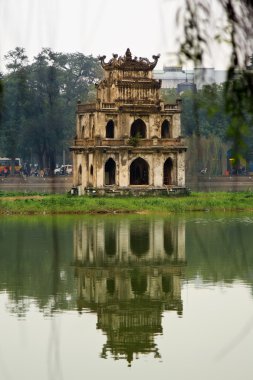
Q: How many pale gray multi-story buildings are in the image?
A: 1